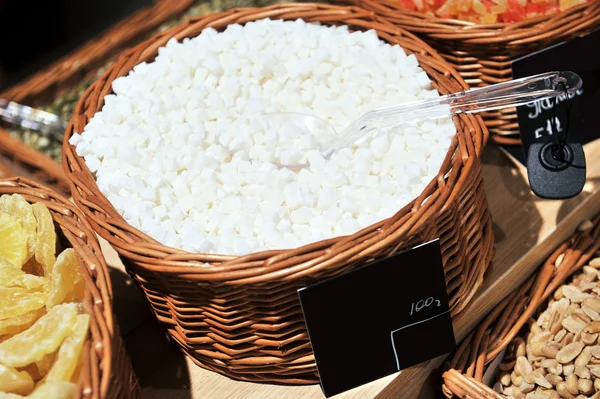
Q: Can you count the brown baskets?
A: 5